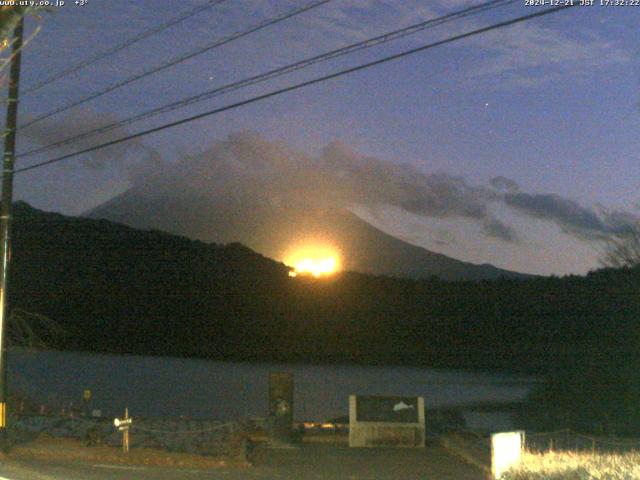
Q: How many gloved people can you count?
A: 0